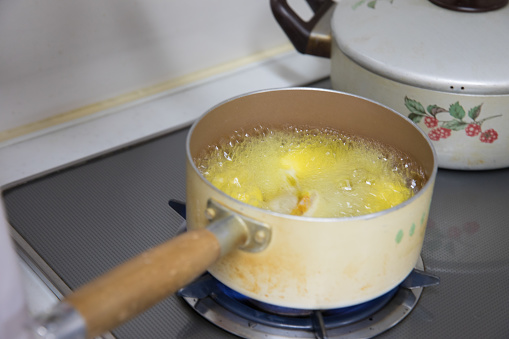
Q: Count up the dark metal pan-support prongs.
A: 4